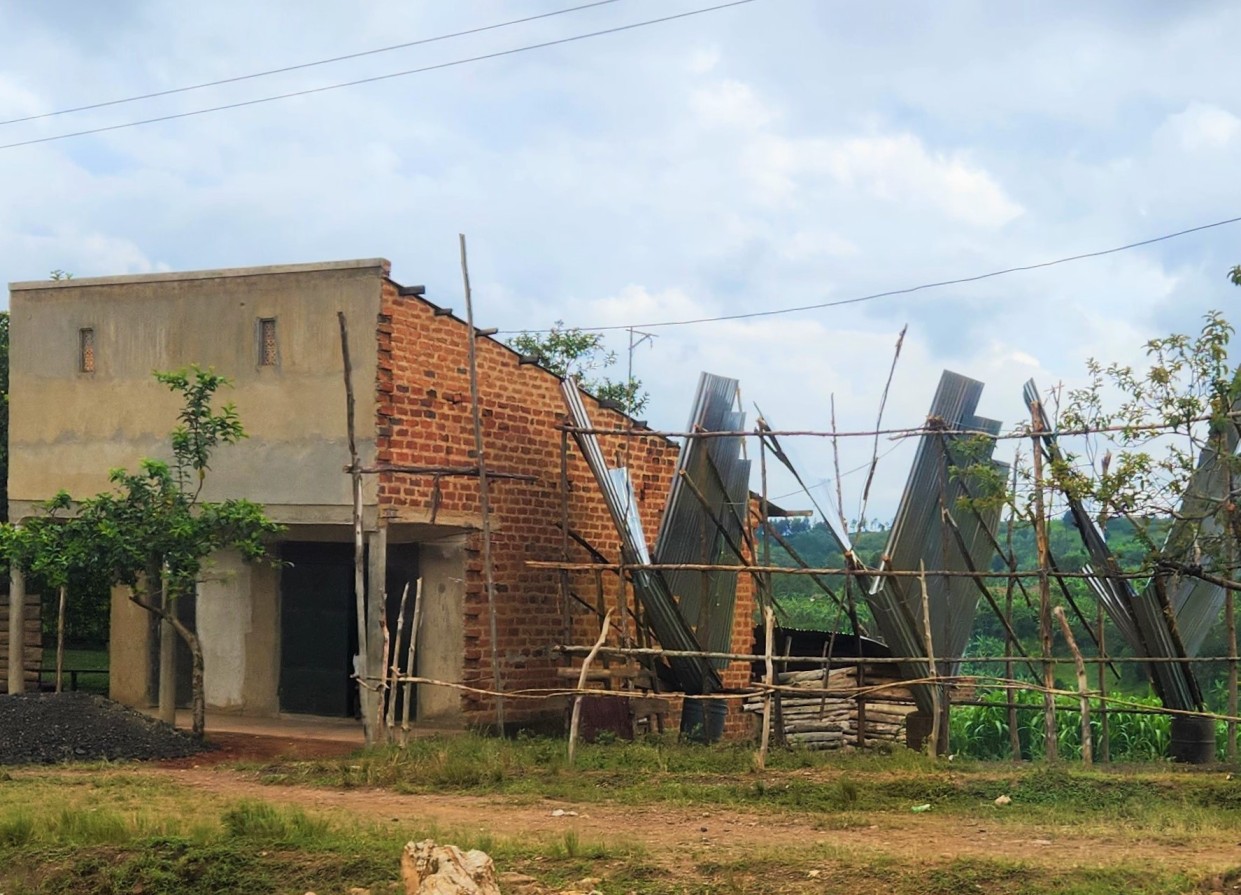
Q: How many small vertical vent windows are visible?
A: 2